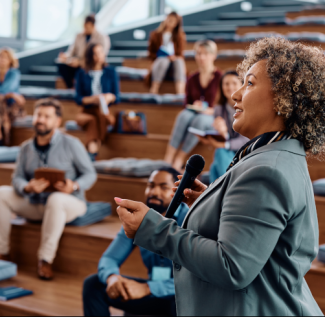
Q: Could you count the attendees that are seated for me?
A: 8